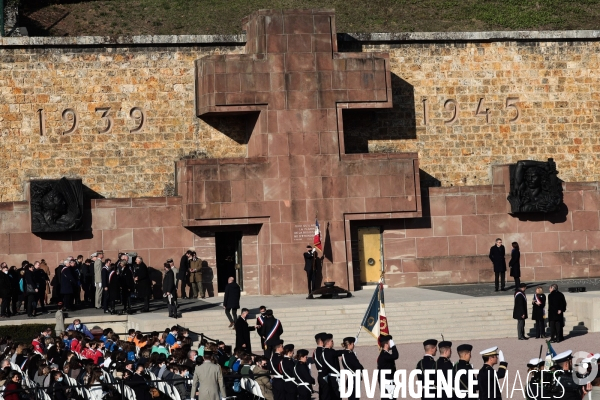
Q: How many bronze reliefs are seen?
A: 2